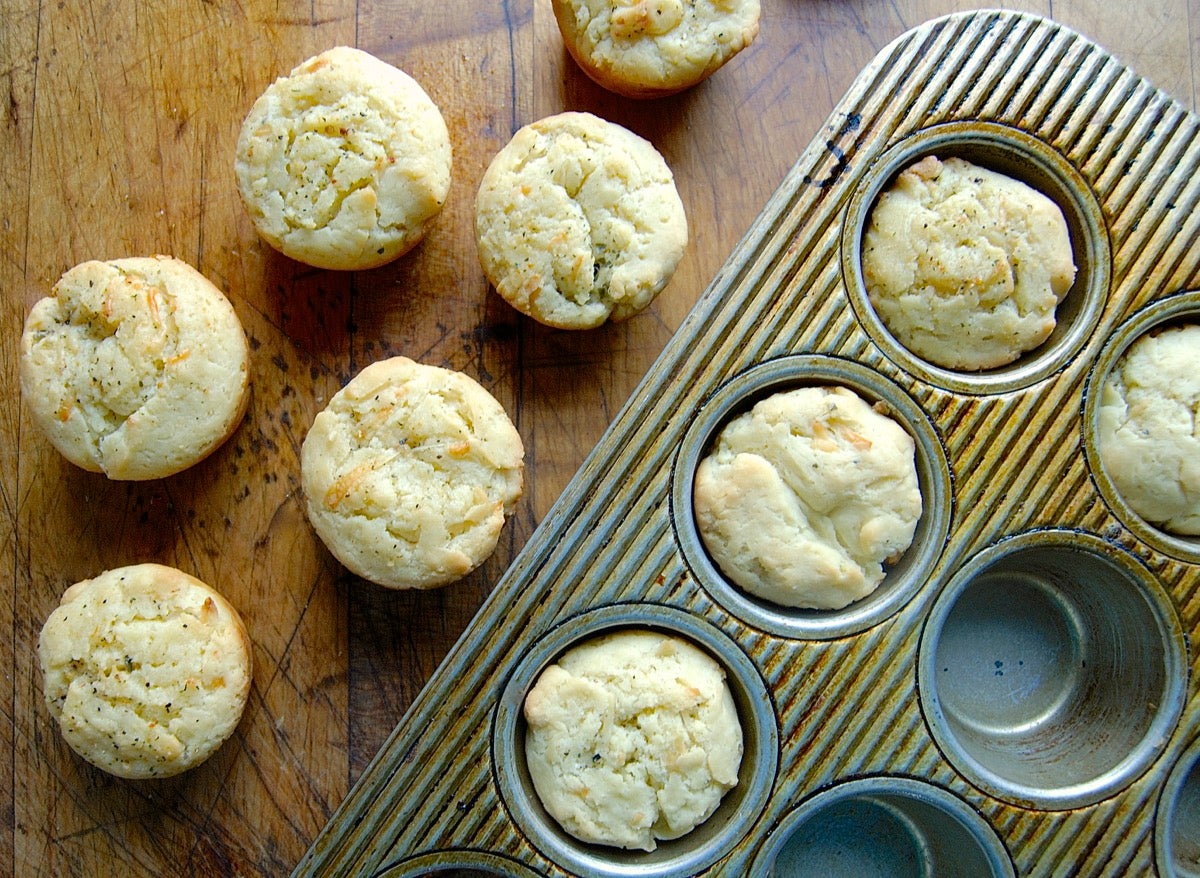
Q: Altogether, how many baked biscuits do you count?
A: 10